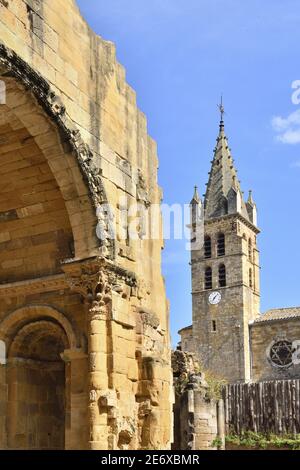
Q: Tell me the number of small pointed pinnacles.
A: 3